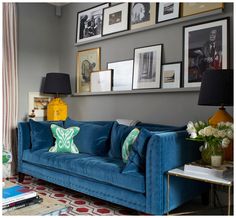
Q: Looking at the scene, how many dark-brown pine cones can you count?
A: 0